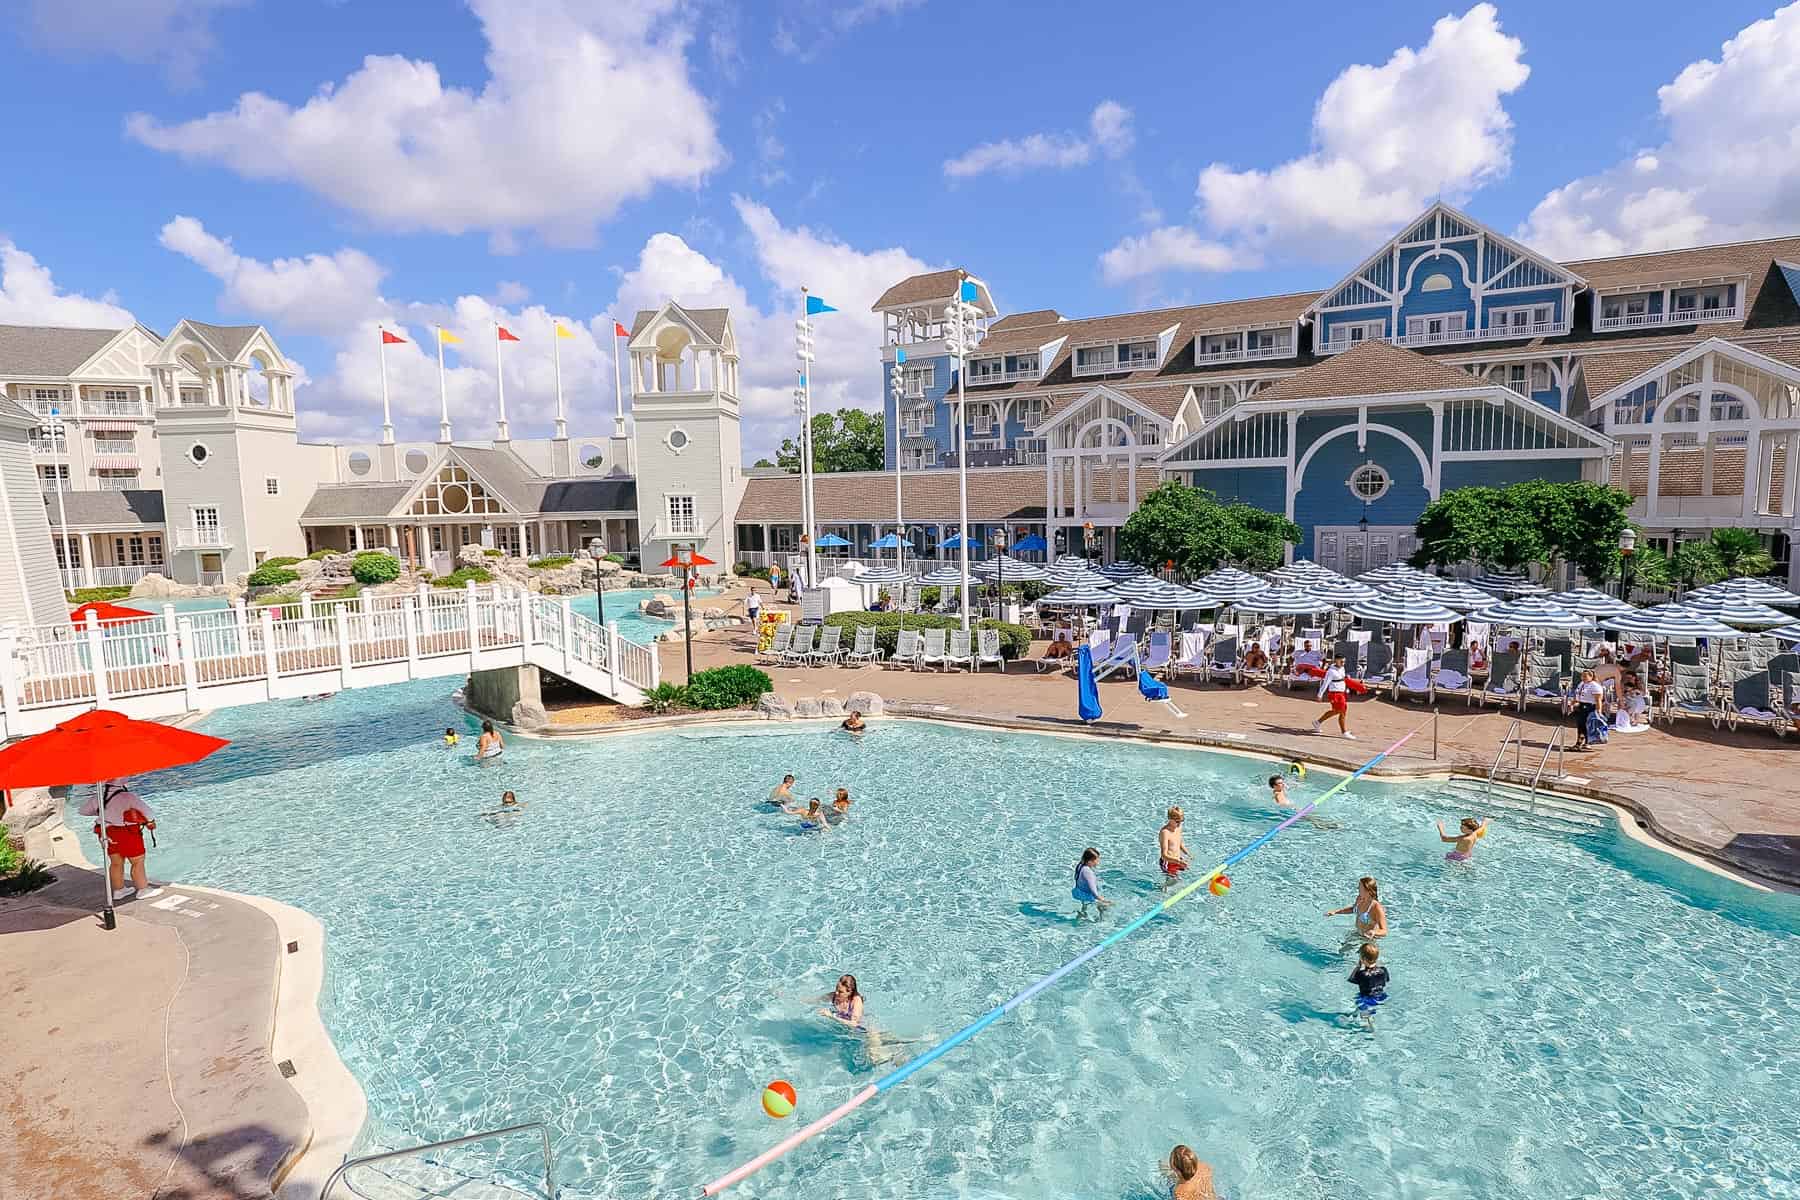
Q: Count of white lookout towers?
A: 2